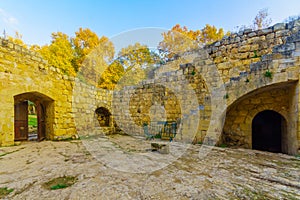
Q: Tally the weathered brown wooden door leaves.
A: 2